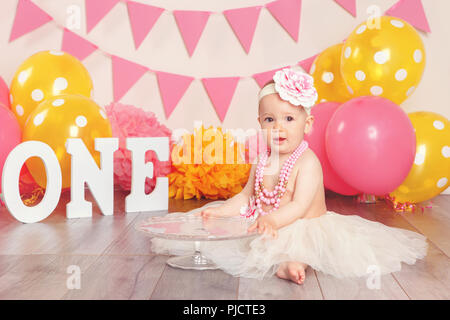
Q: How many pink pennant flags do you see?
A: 14